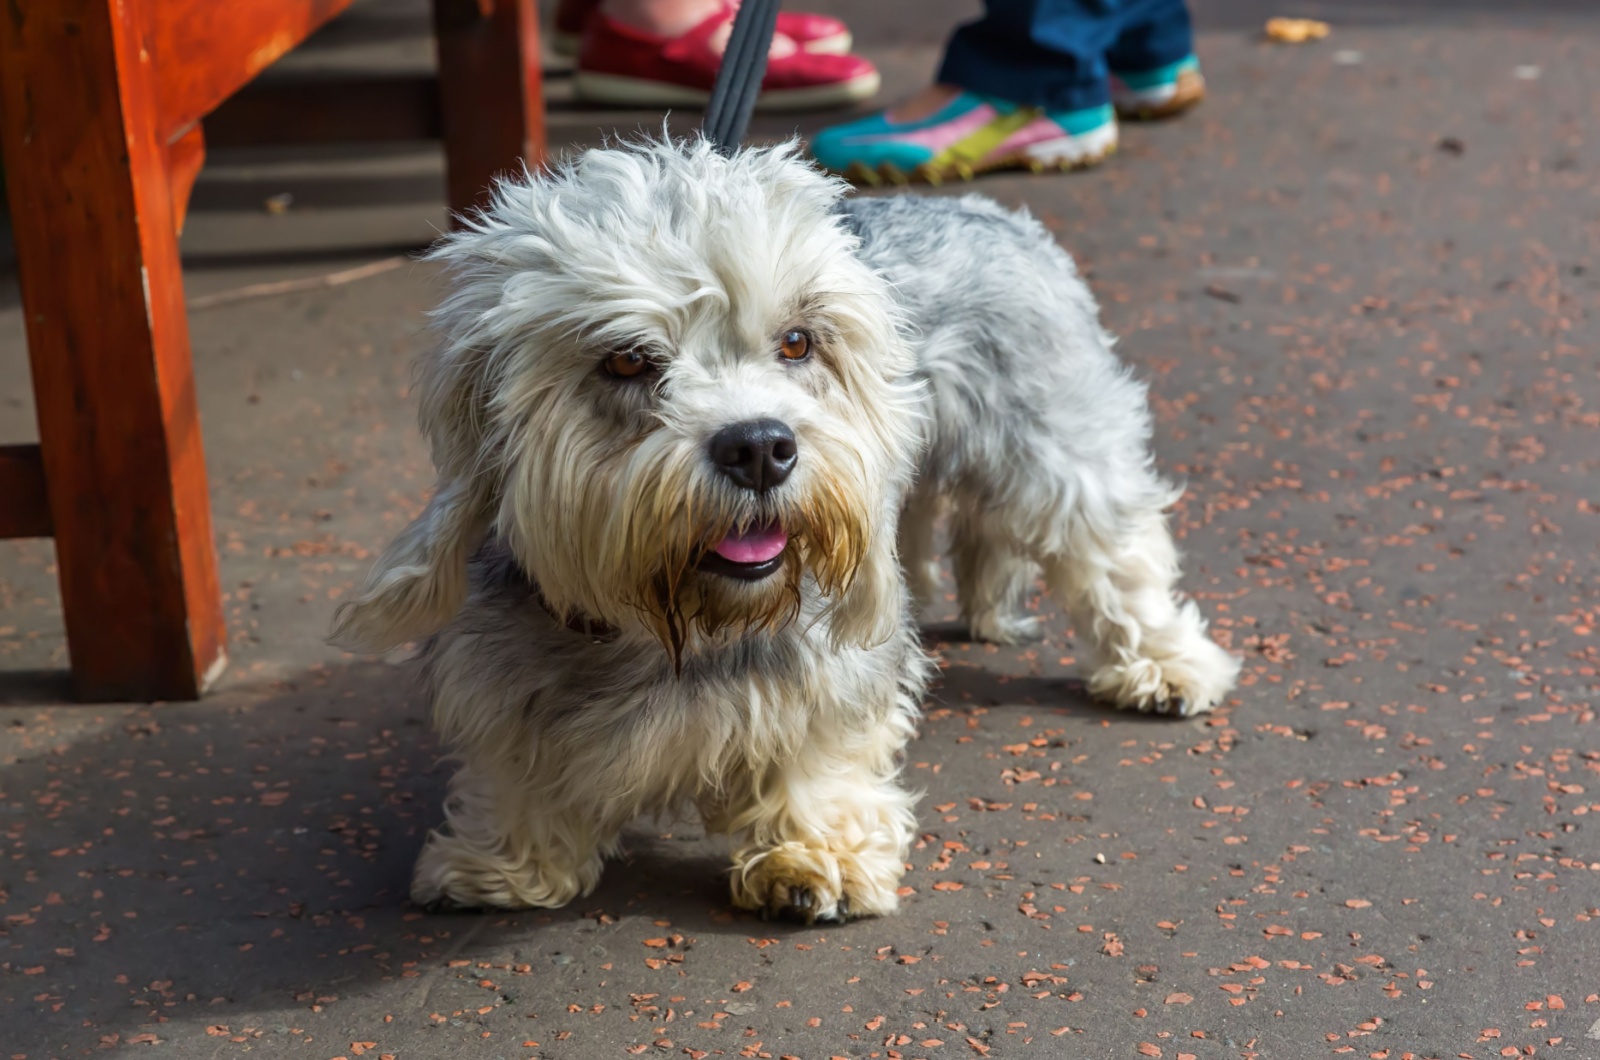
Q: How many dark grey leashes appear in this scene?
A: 1